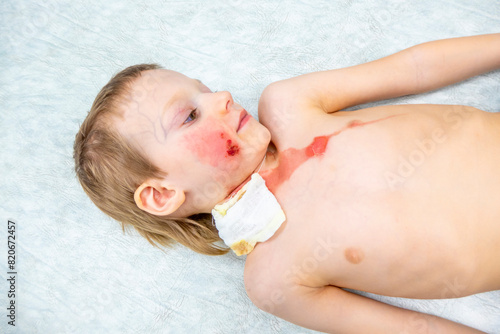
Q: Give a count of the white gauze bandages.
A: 1